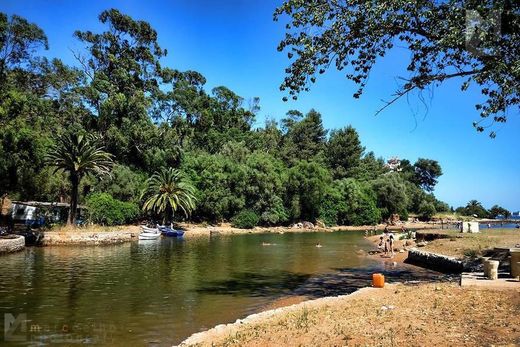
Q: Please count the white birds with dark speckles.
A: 0